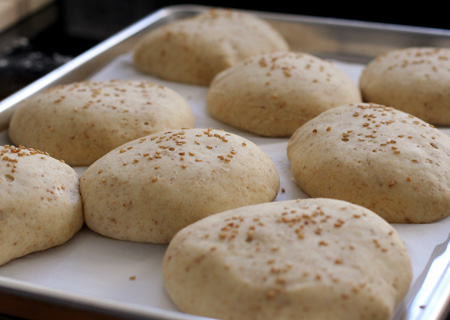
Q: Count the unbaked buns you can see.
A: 8